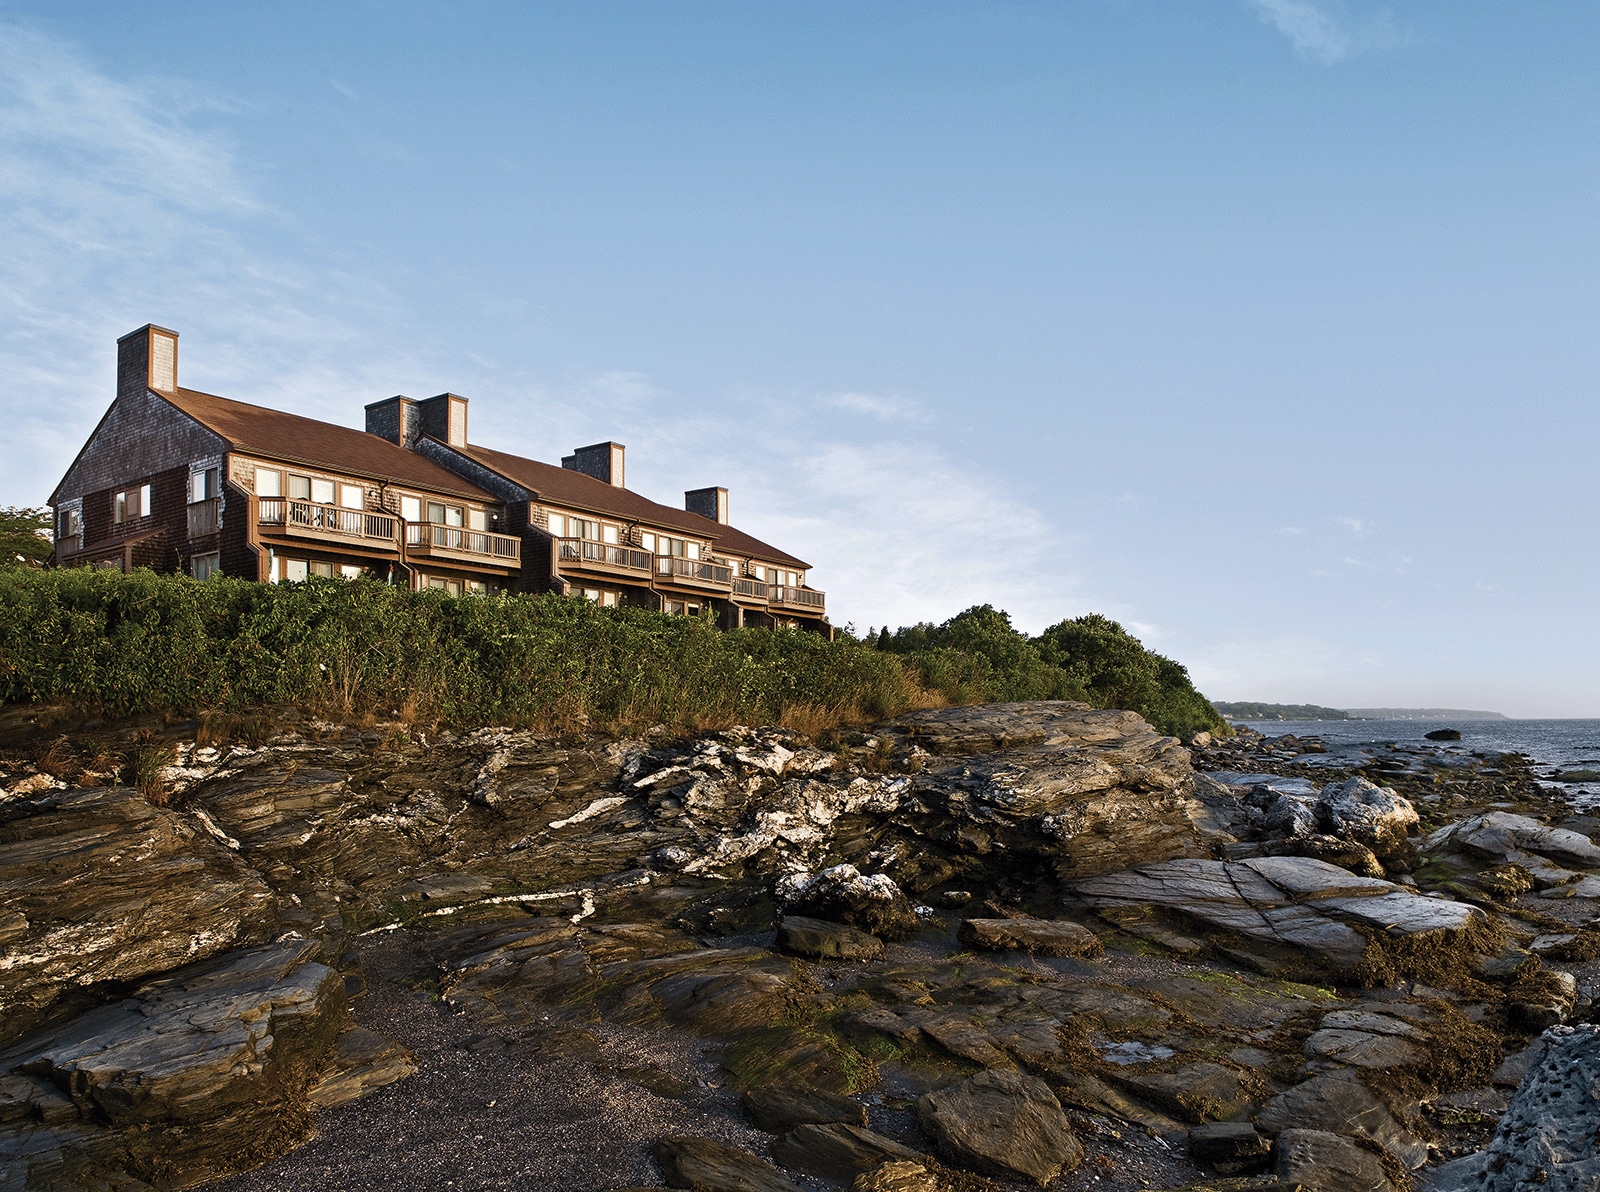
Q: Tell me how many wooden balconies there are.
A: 6